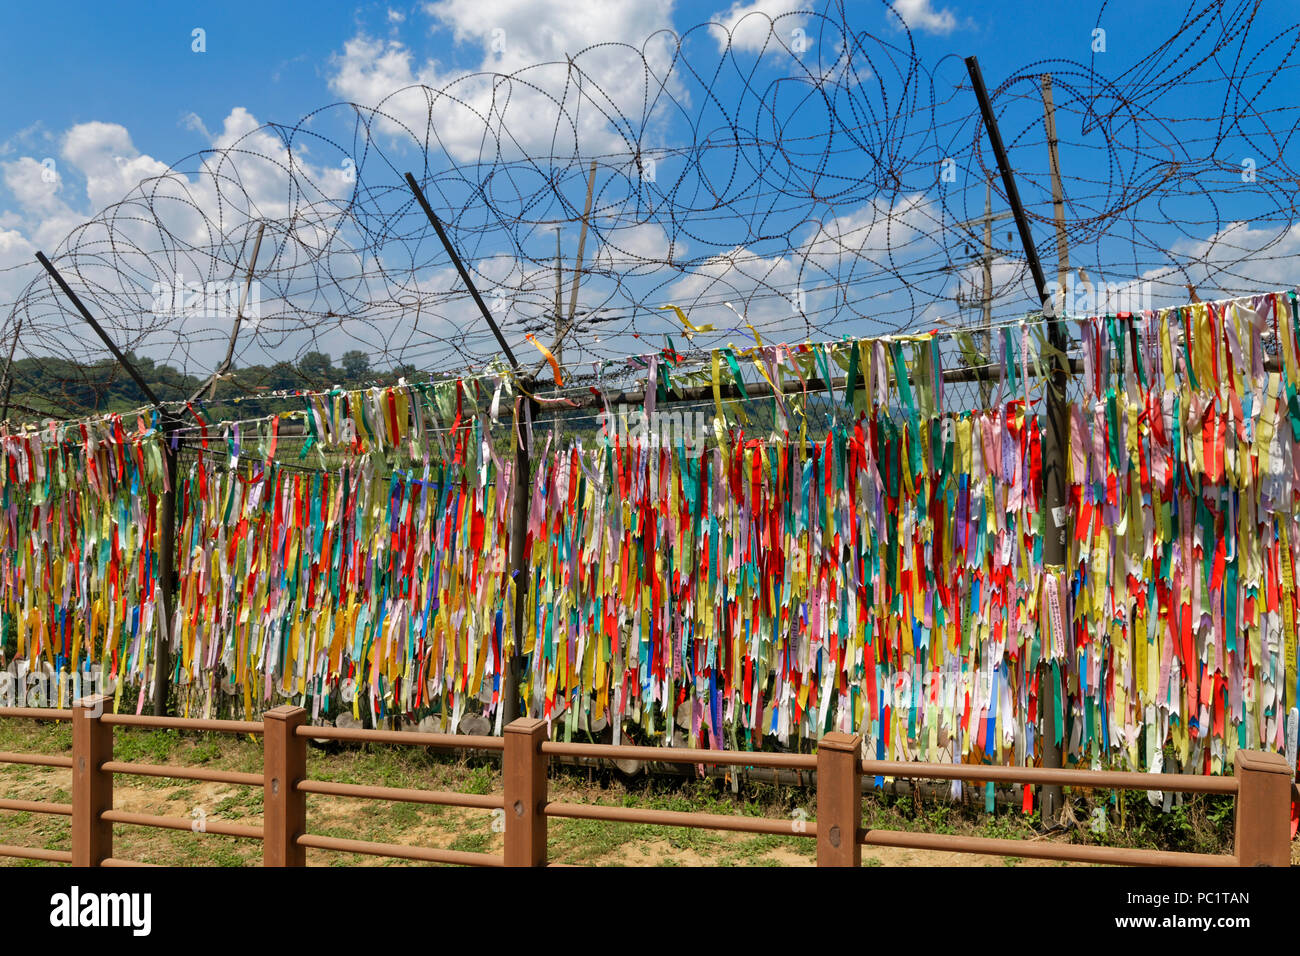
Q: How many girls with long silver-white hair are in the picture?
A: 0